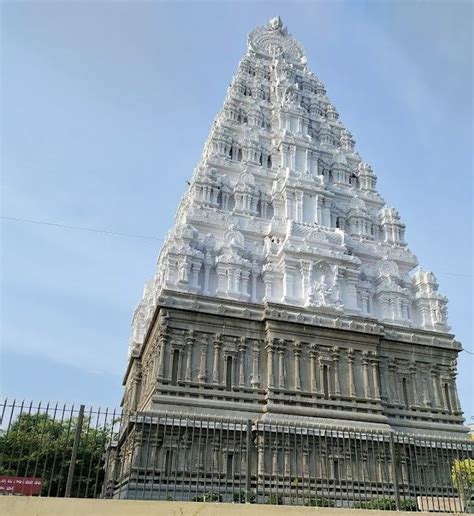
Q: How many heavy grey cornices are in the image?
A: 2